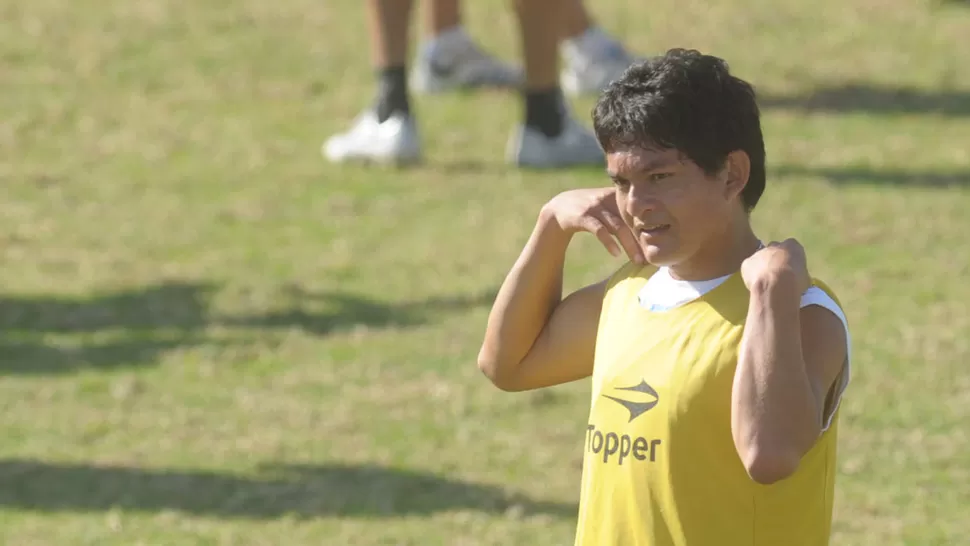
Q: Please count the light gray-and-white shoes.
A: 4